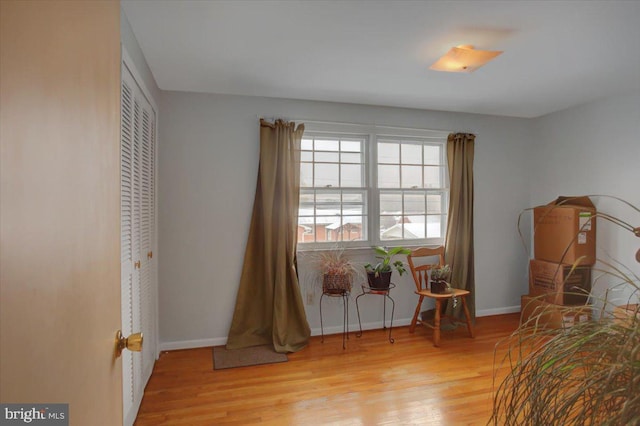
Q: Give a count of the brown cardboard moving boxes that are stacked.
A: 3